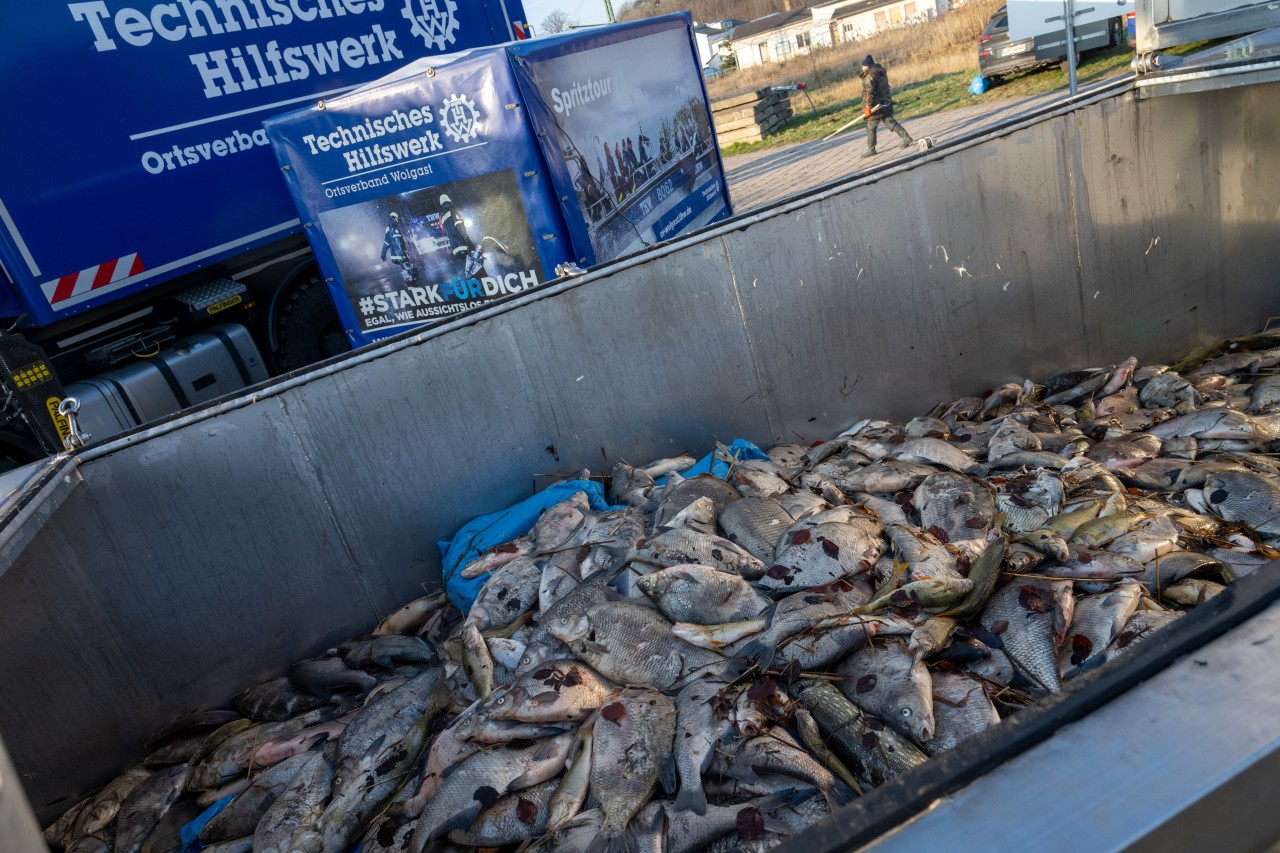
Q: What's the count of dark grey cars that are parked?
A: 1